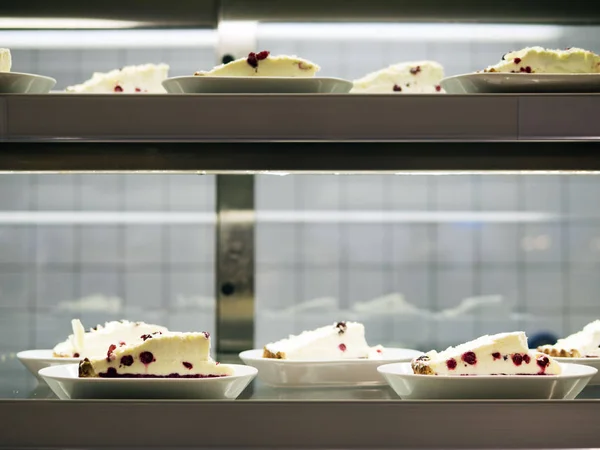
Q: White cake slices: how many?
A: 10